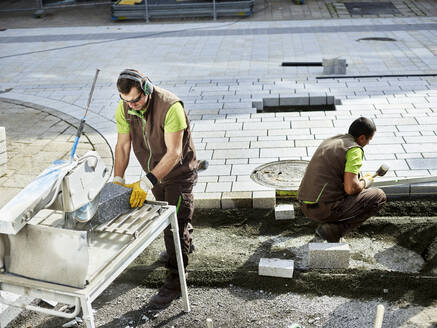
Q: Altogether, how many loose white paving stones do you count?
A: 3